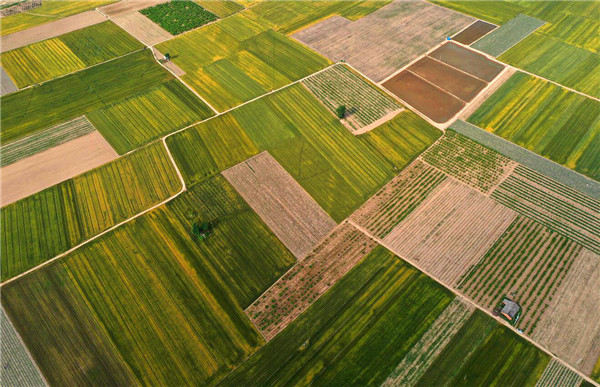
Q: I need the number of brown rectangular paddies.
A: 4